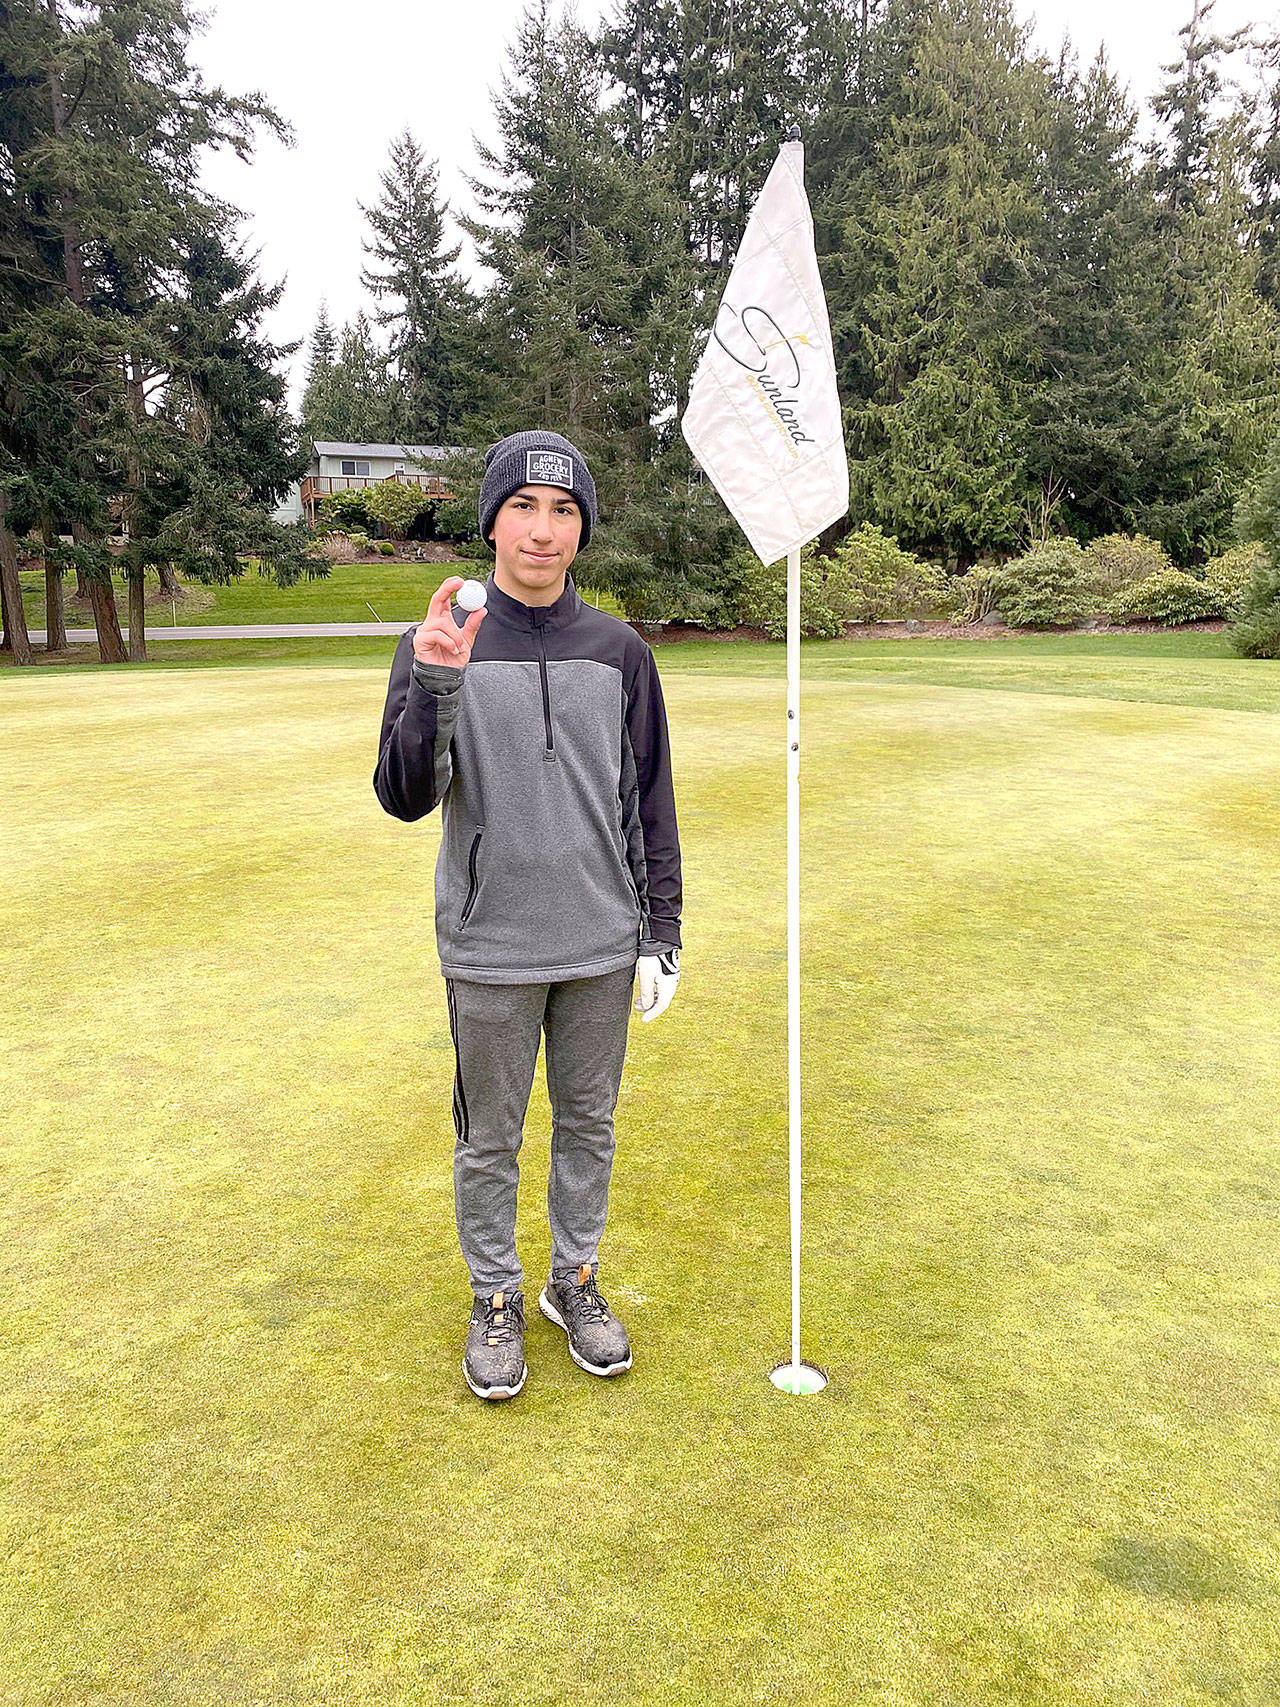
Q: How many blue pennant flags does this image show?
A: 0